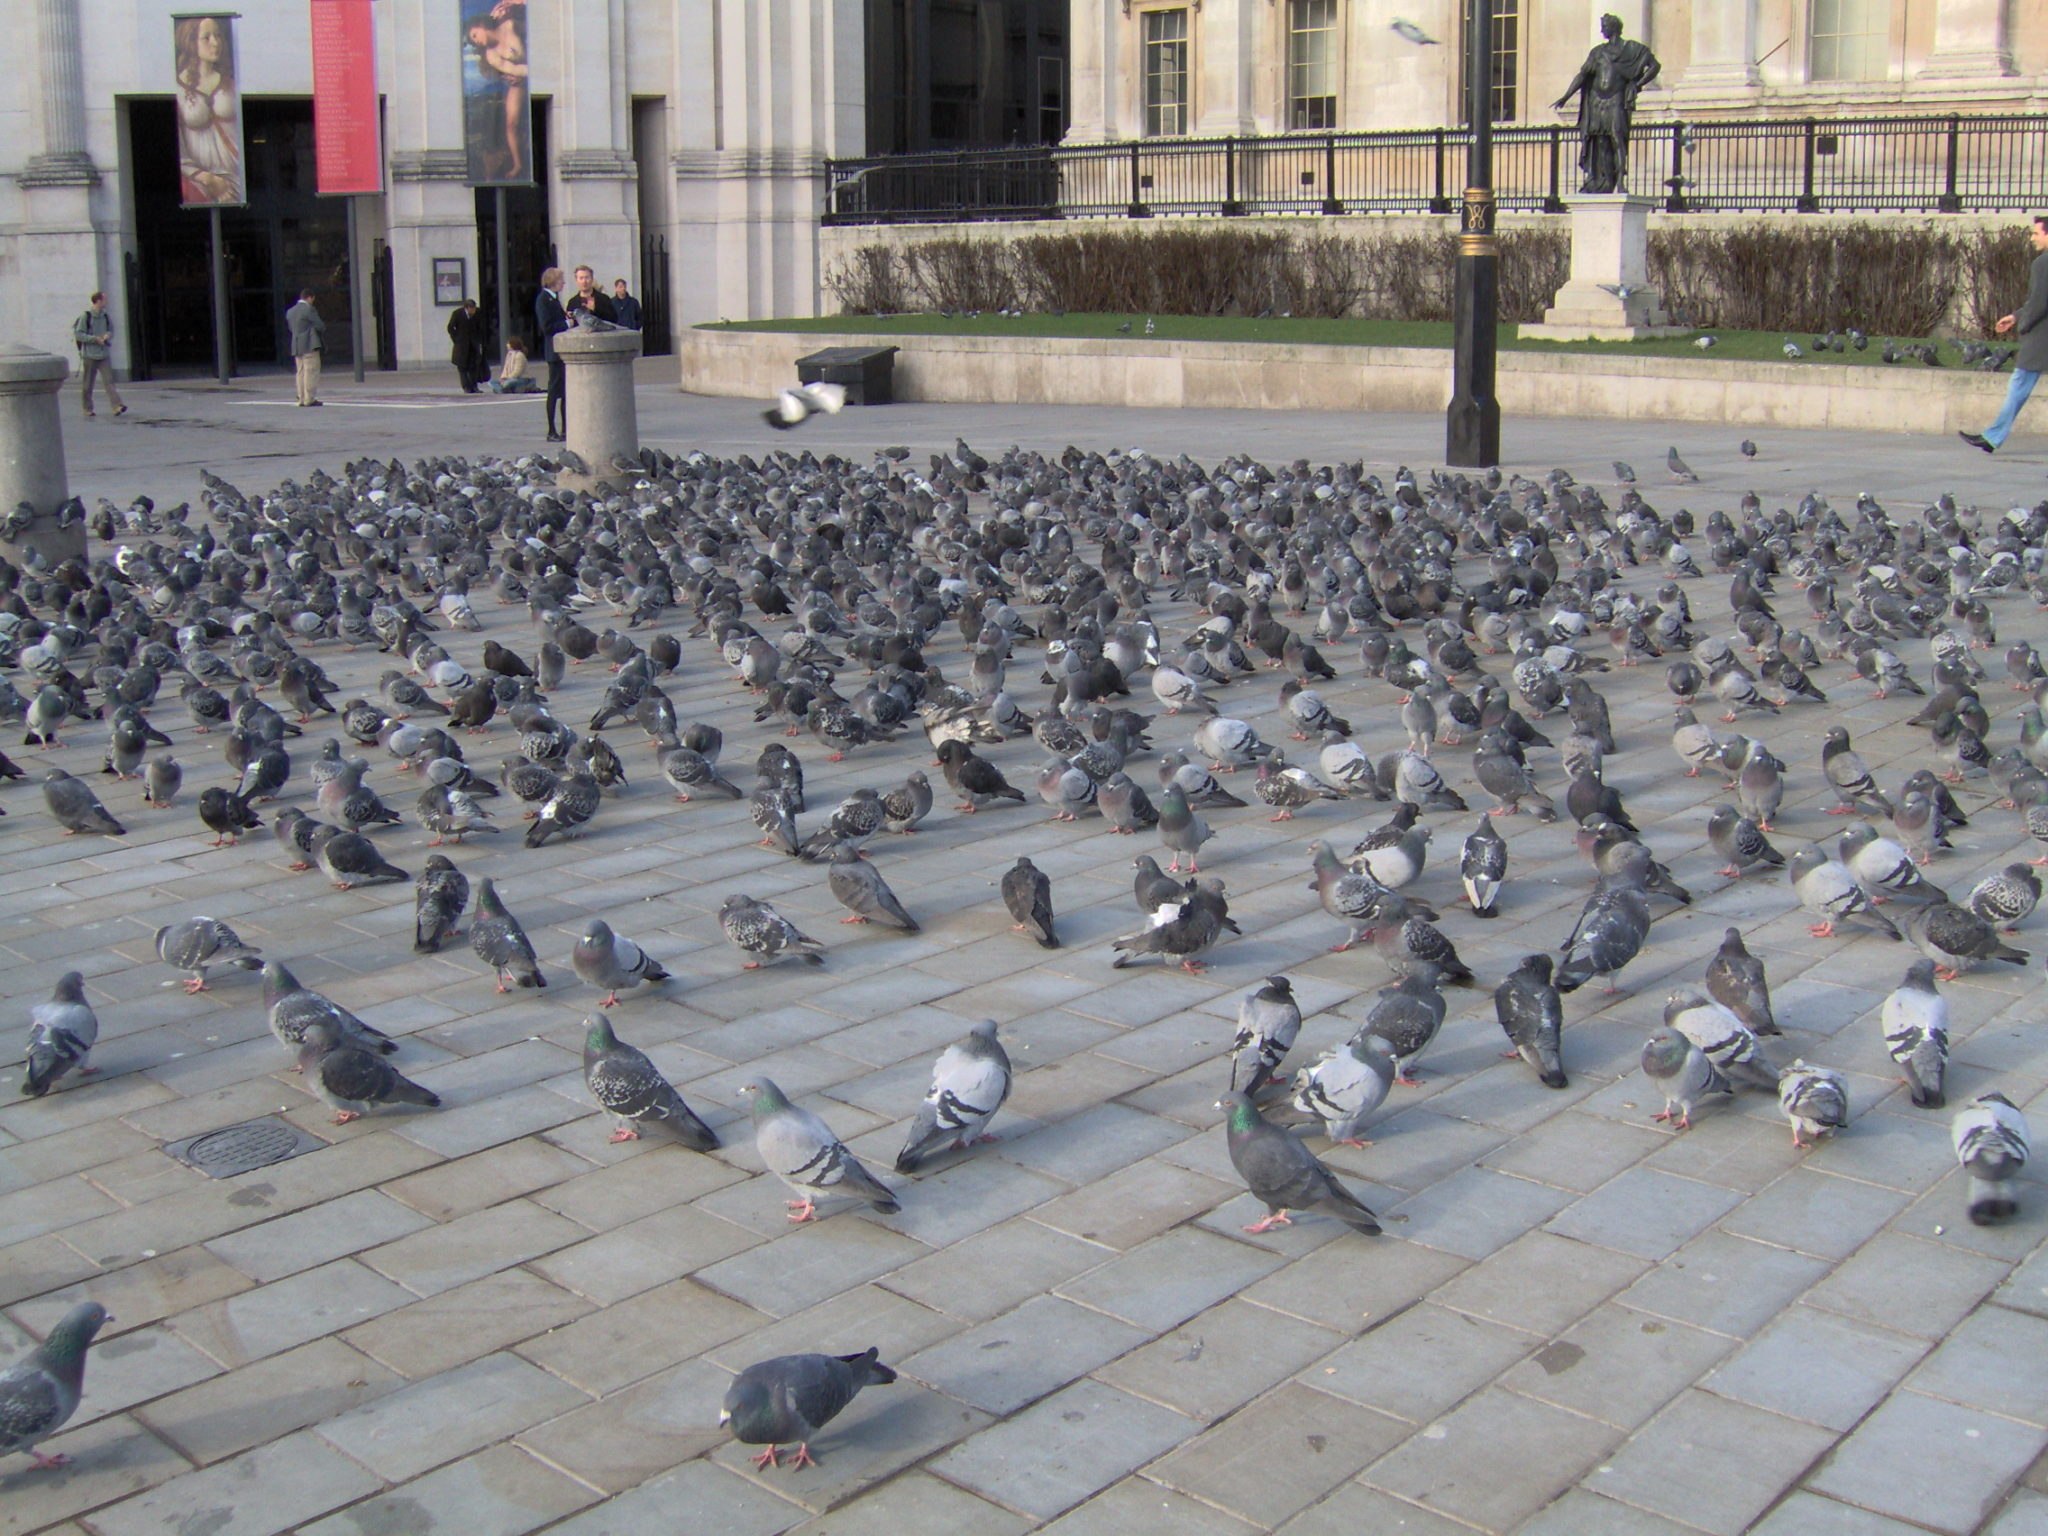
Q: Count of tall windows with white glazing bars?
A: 4